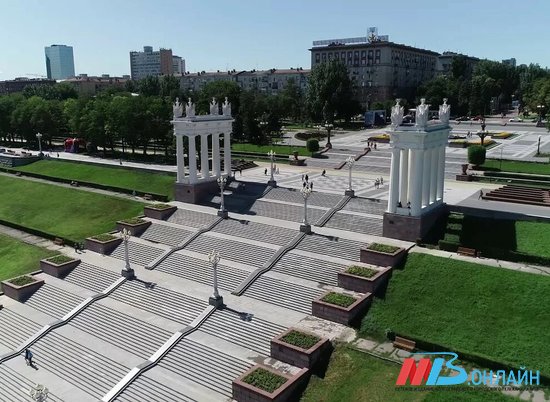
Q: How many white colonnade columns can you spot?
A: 12